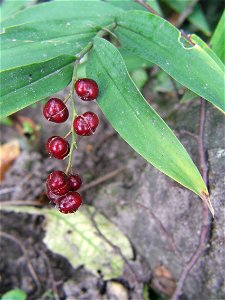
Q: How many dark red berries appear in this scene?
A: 8